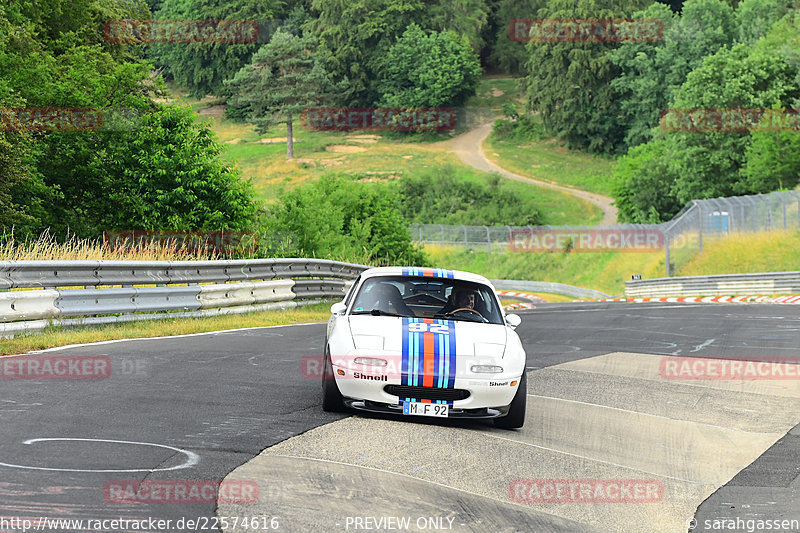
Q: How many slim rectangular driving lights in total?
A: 2